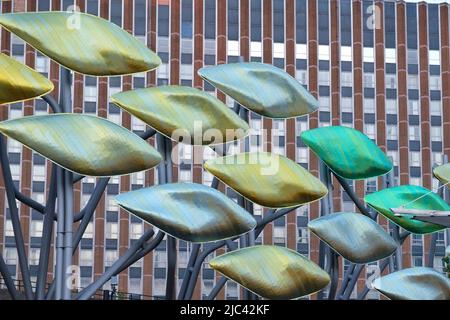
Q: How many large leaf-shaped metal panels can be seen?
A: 13